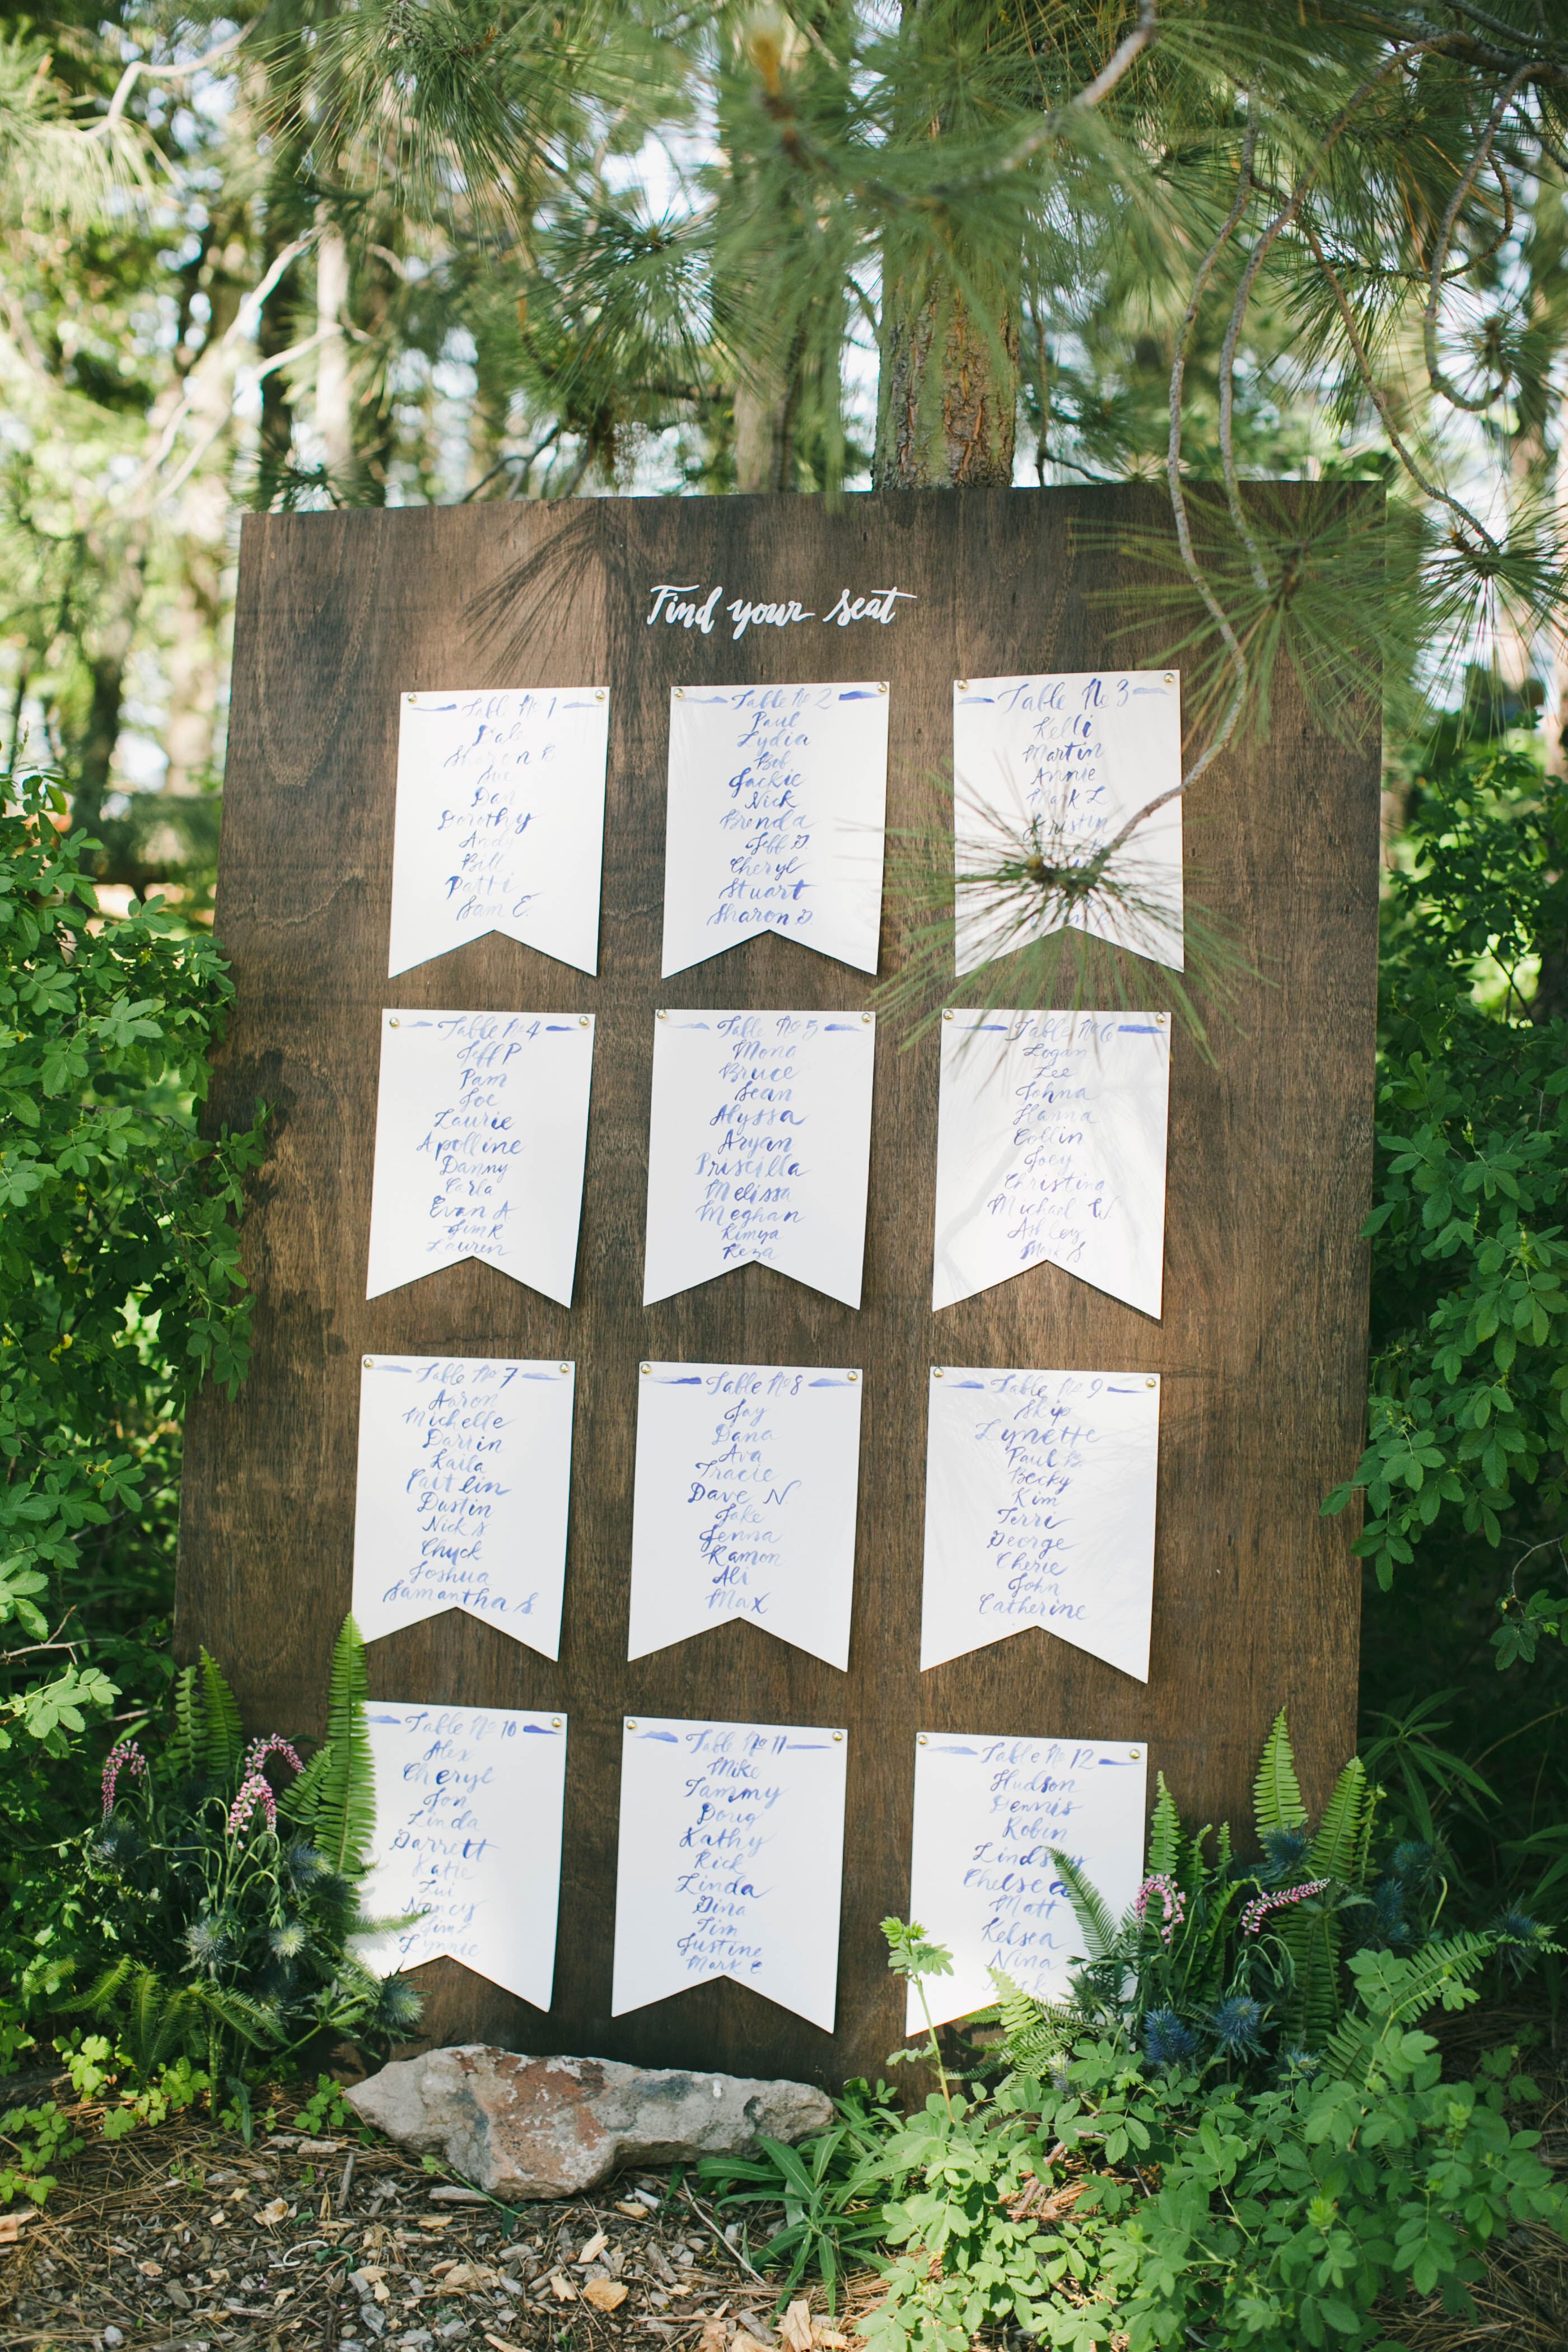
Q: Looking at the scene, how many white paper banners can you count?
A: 12